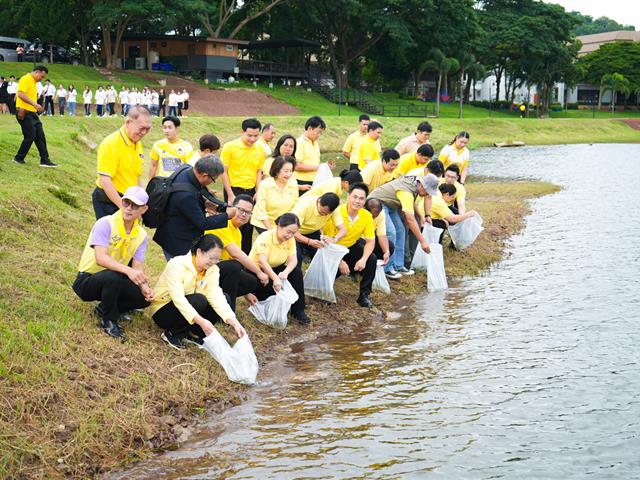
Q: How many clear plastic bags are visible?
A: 8